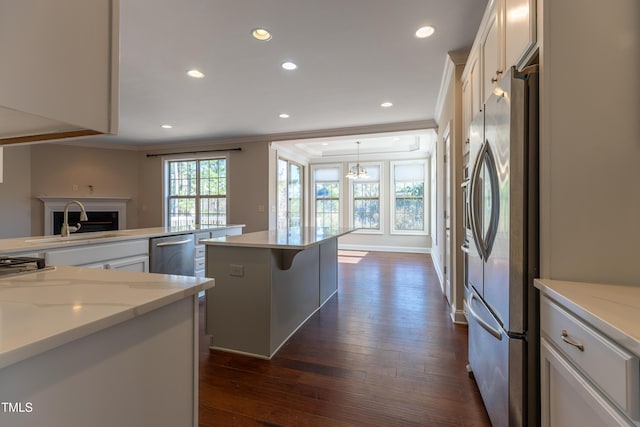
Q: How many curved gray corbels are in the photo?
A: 1